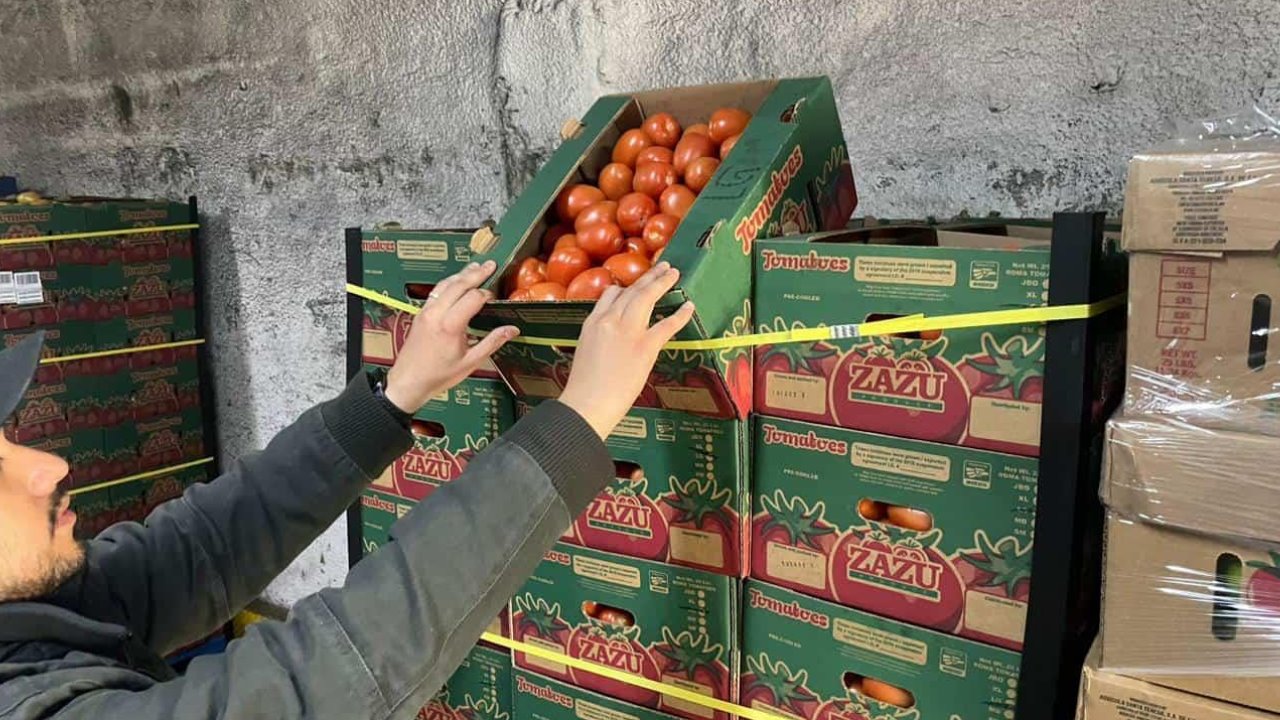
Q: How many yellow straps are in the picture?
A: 5